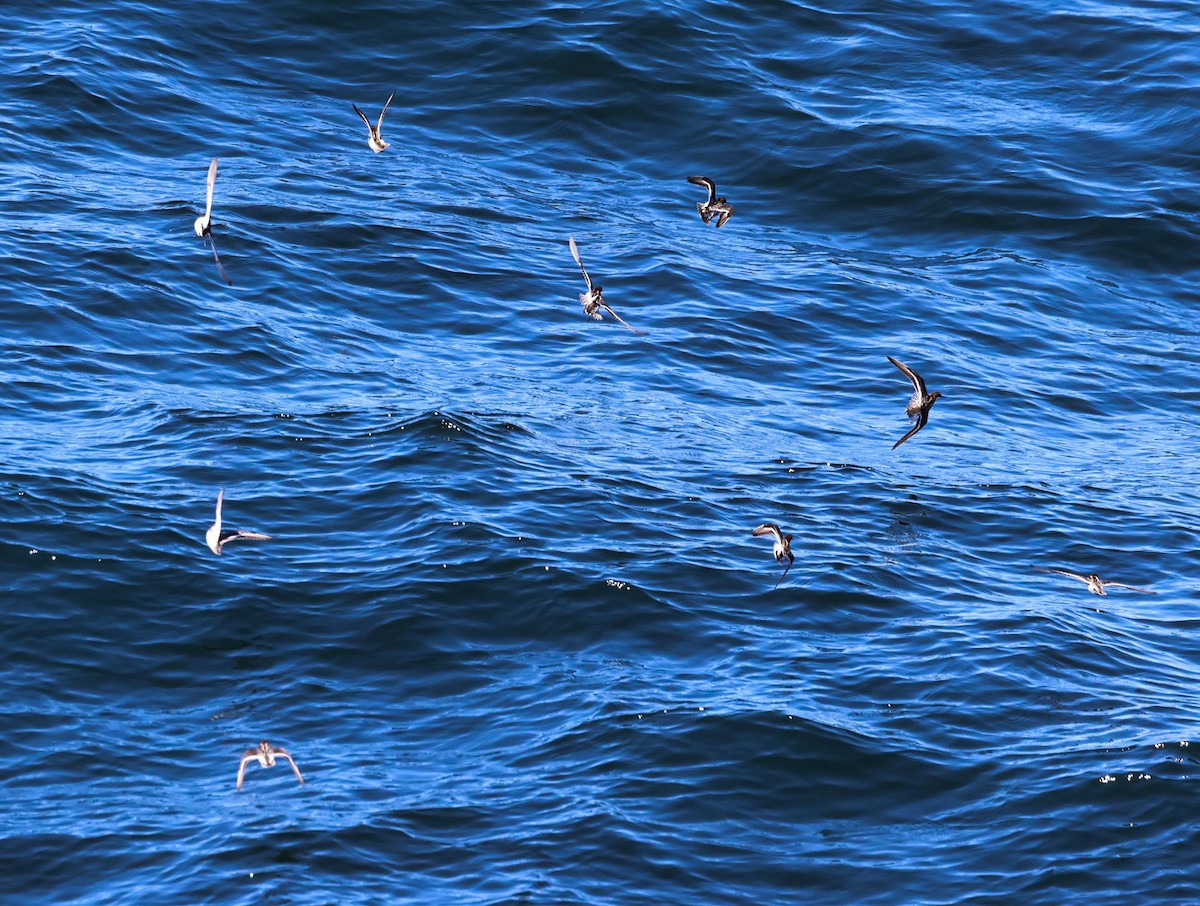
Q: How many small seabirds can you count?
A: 9